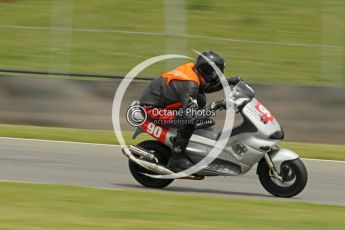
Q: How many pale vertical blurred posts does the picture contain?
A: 3